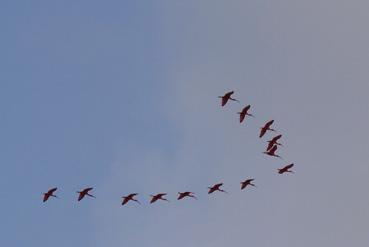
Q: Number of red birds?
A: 13